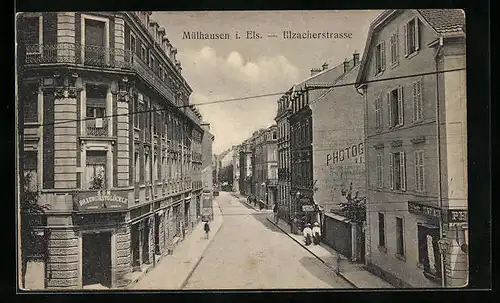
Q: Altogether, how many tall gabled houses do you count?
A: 1